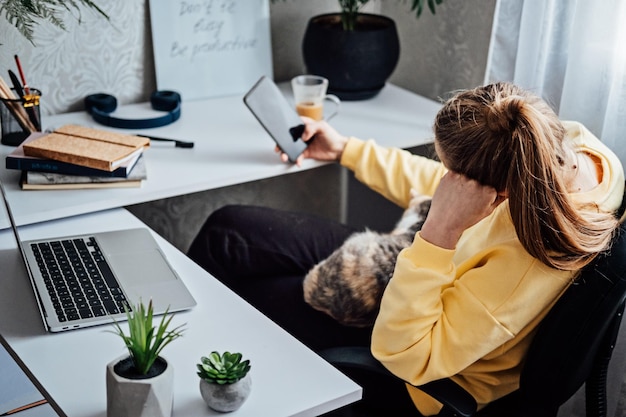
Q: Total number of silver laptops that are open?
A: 1